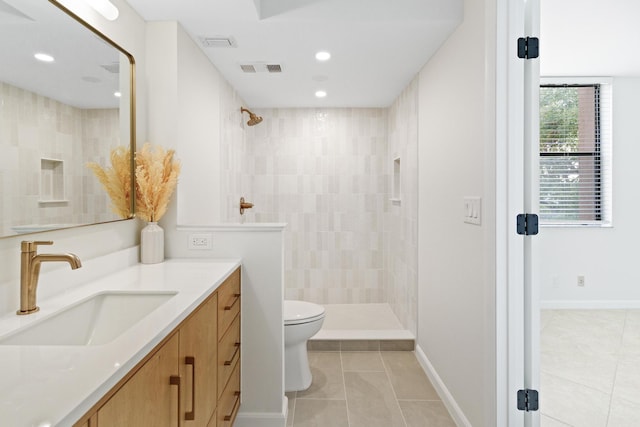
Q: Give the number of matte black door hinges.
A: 3